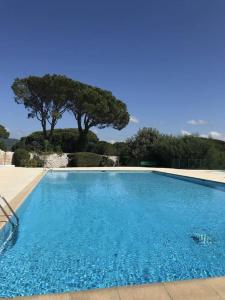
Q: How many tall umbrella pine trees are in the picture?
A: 2